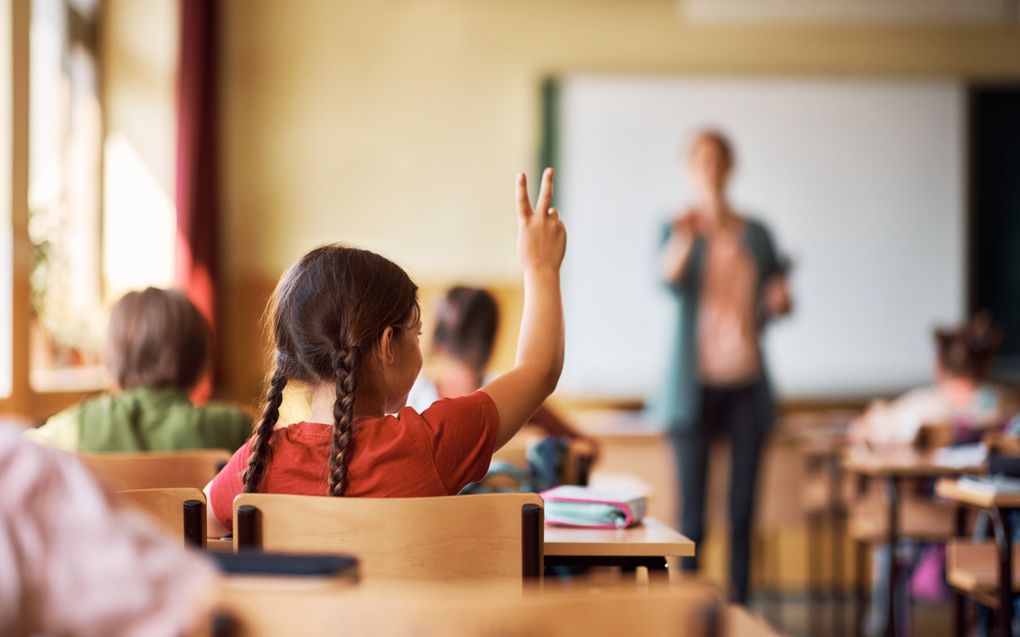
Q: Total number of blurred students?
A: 4